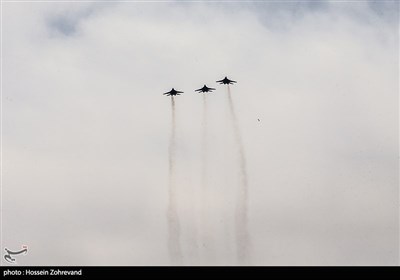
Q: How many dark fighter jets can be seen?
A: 3